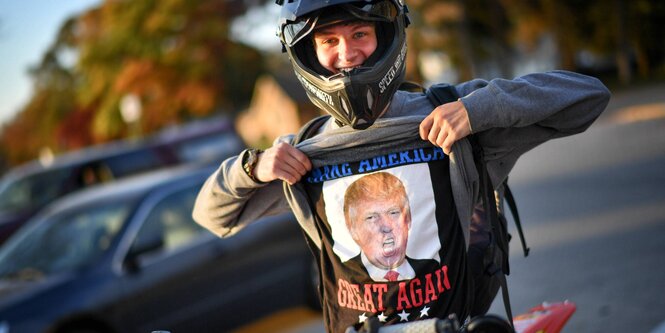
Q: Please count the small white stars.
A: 4